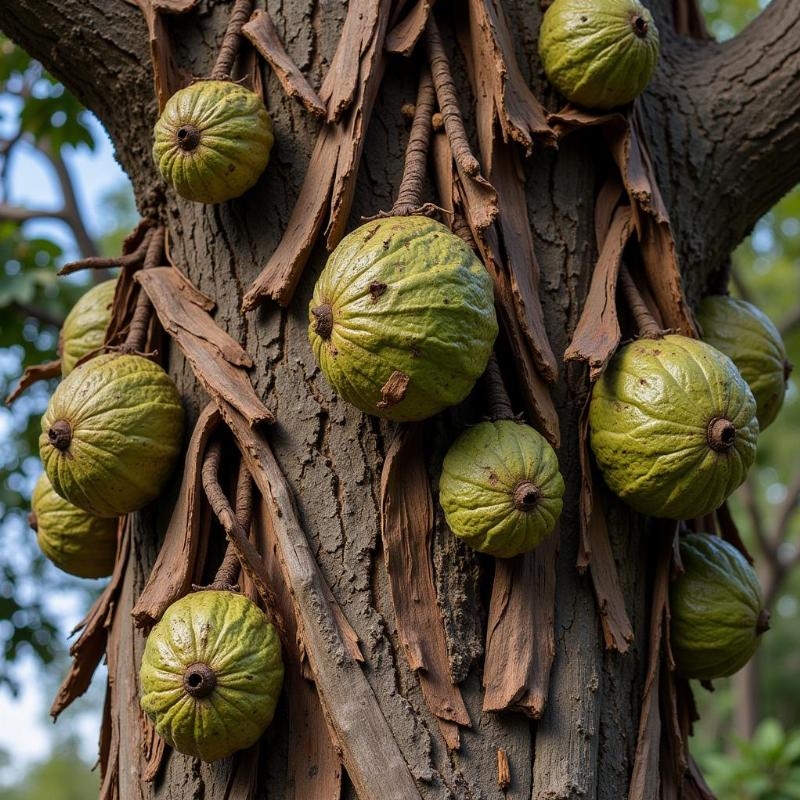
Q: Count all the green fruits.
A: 11